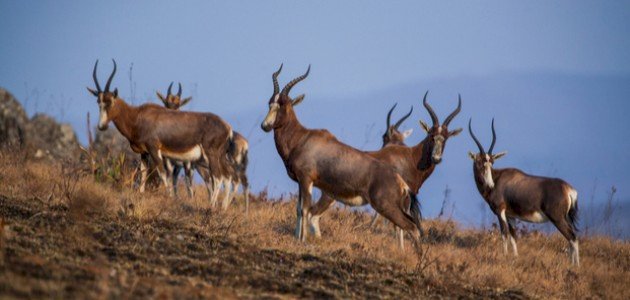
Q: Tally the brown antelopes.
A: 6